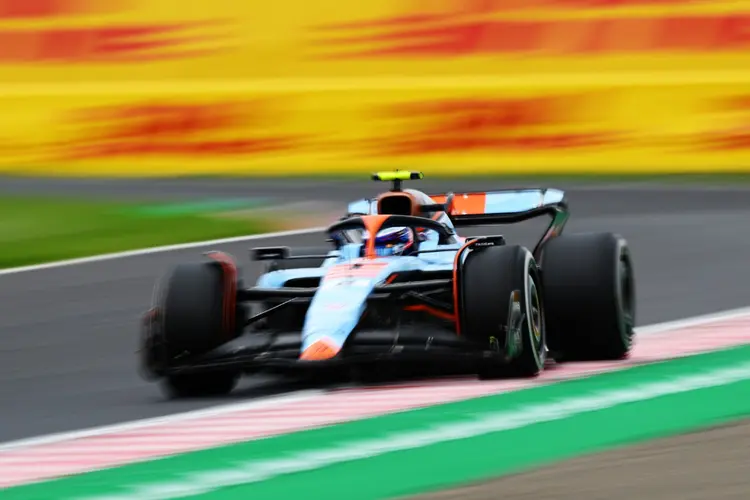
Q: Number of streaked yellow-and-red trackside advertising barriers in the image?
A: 2